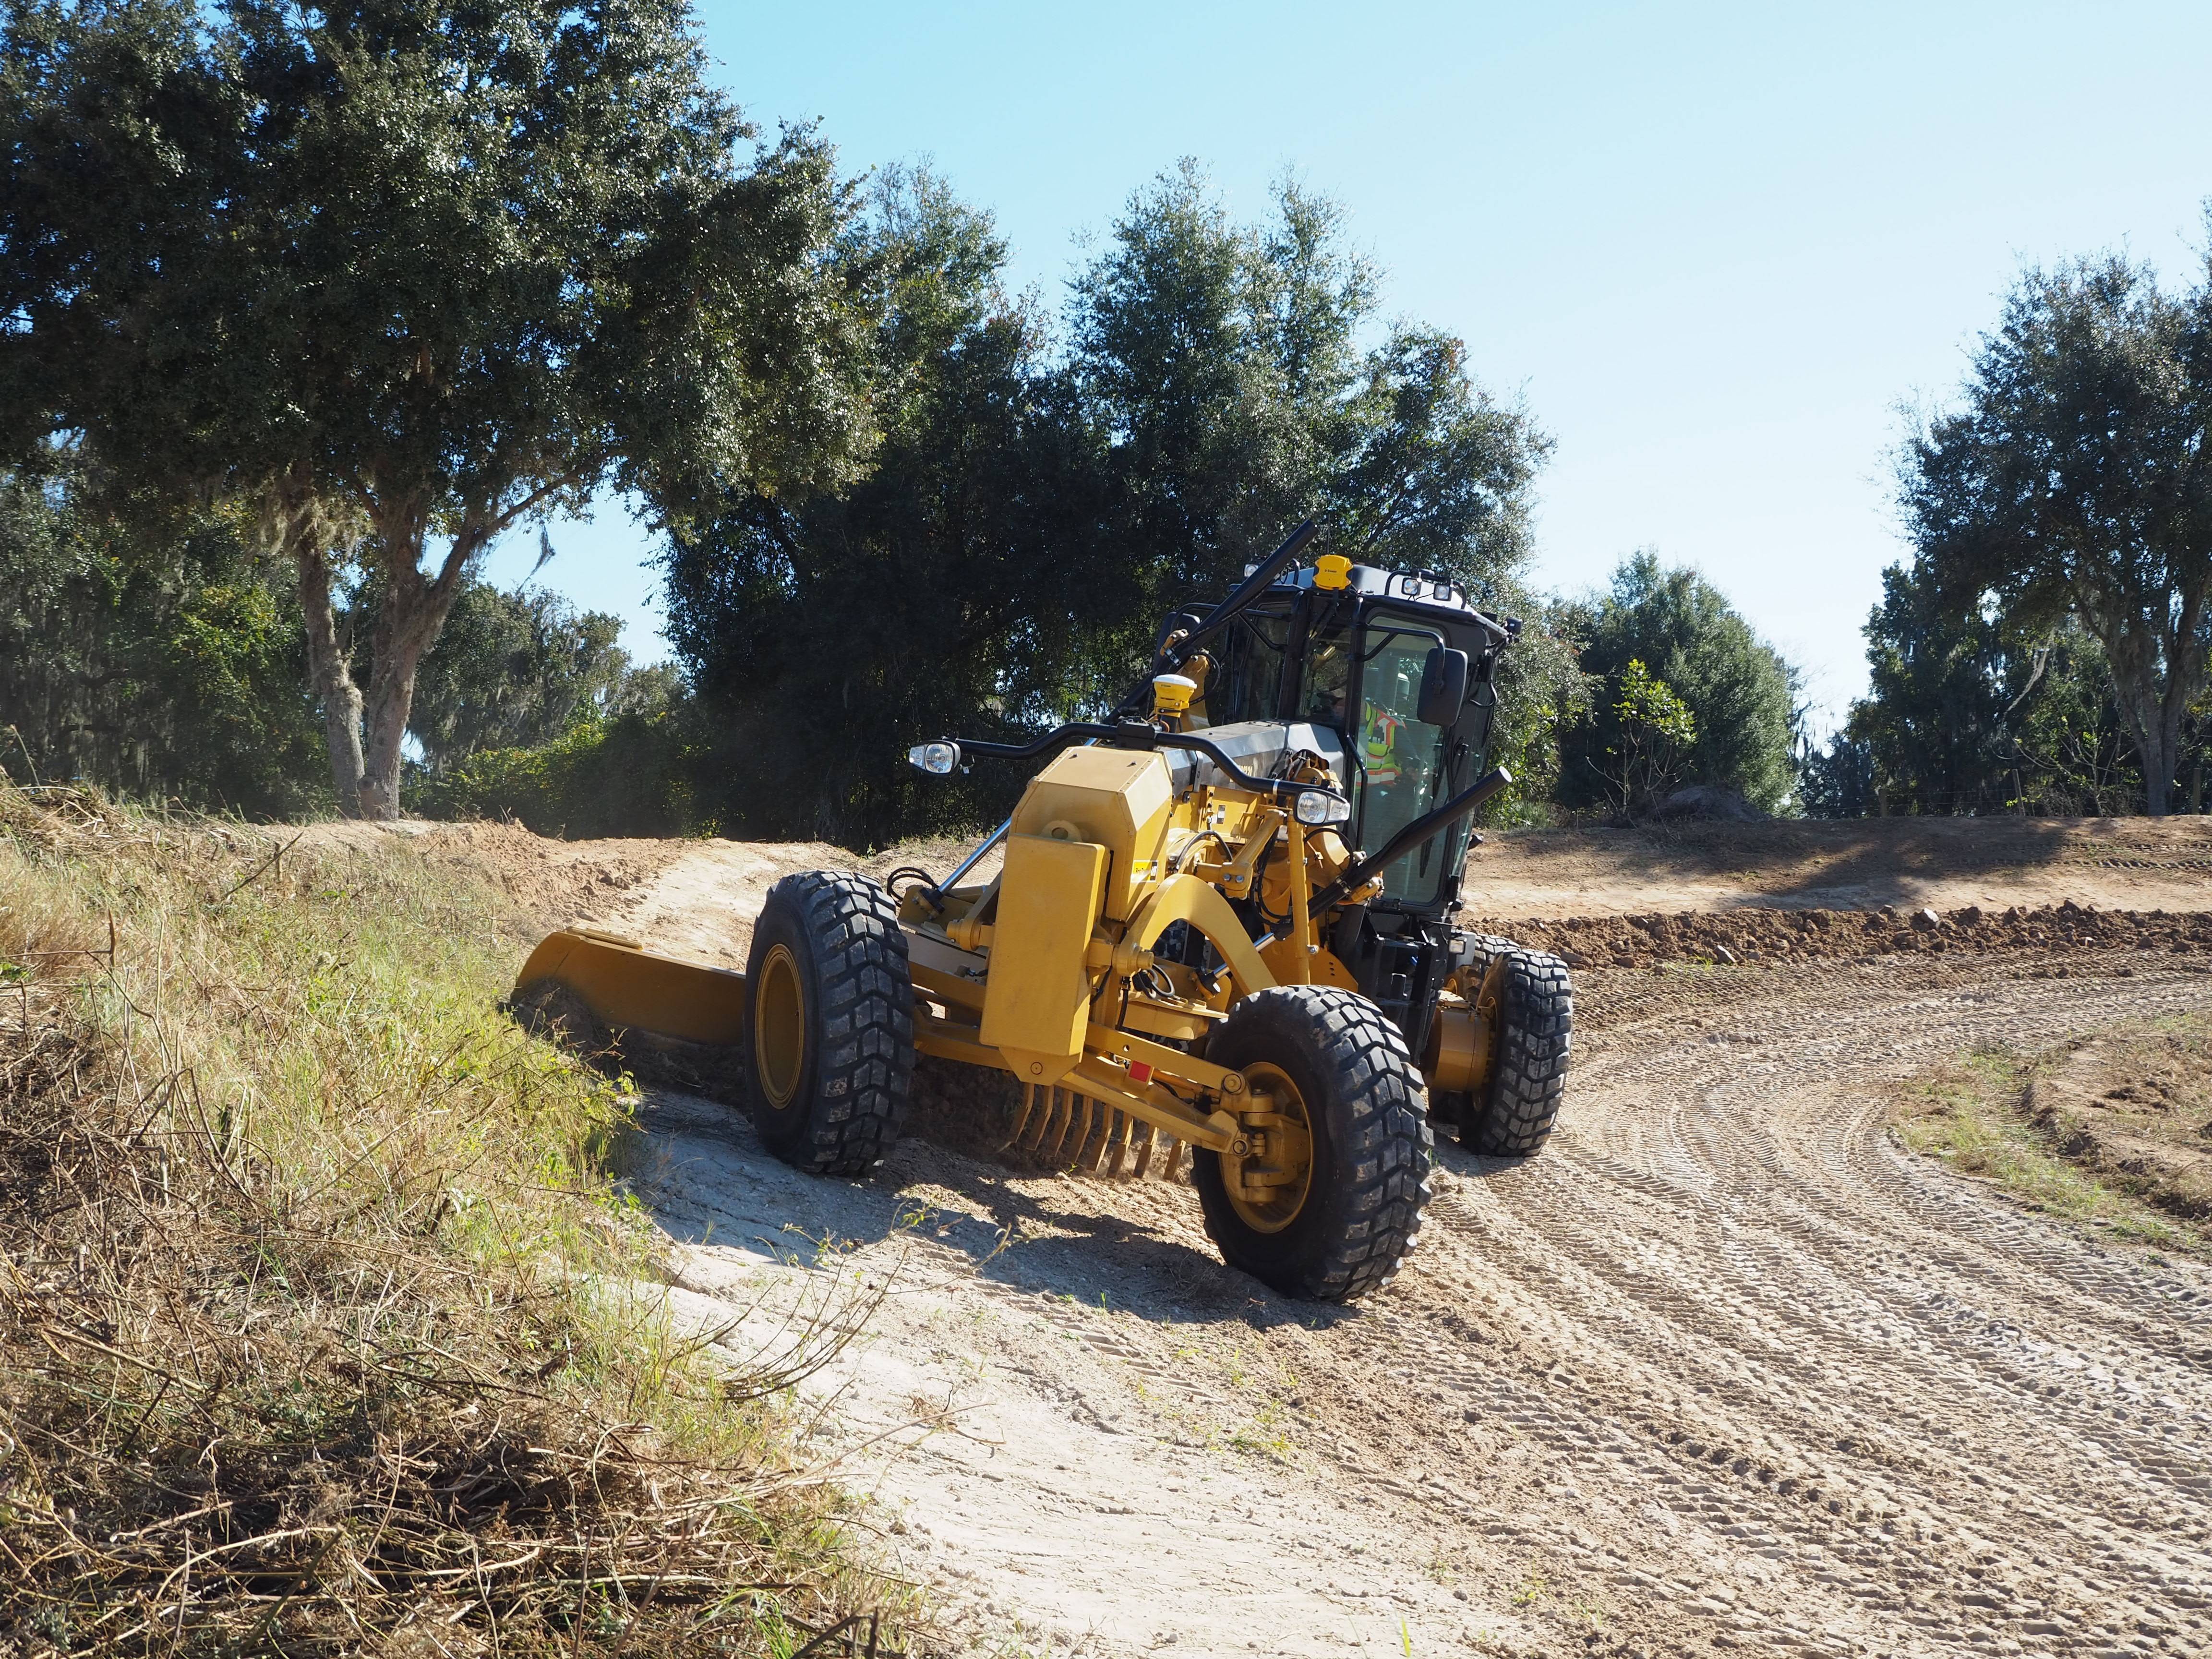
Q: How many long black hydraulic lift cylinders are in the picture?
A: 2